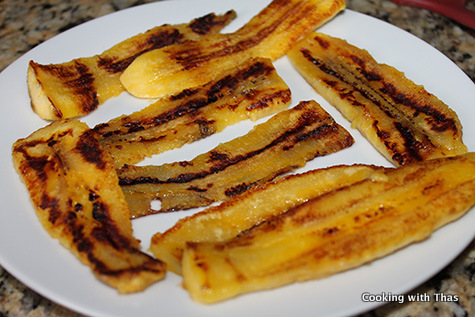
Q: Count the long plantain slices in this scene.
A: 8